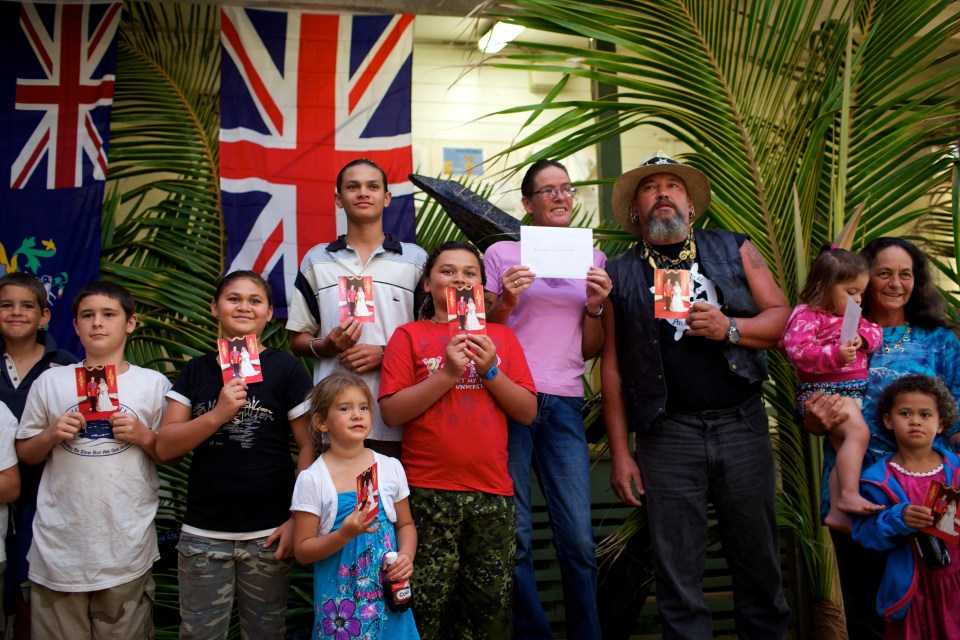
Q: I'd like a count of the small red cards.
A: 7